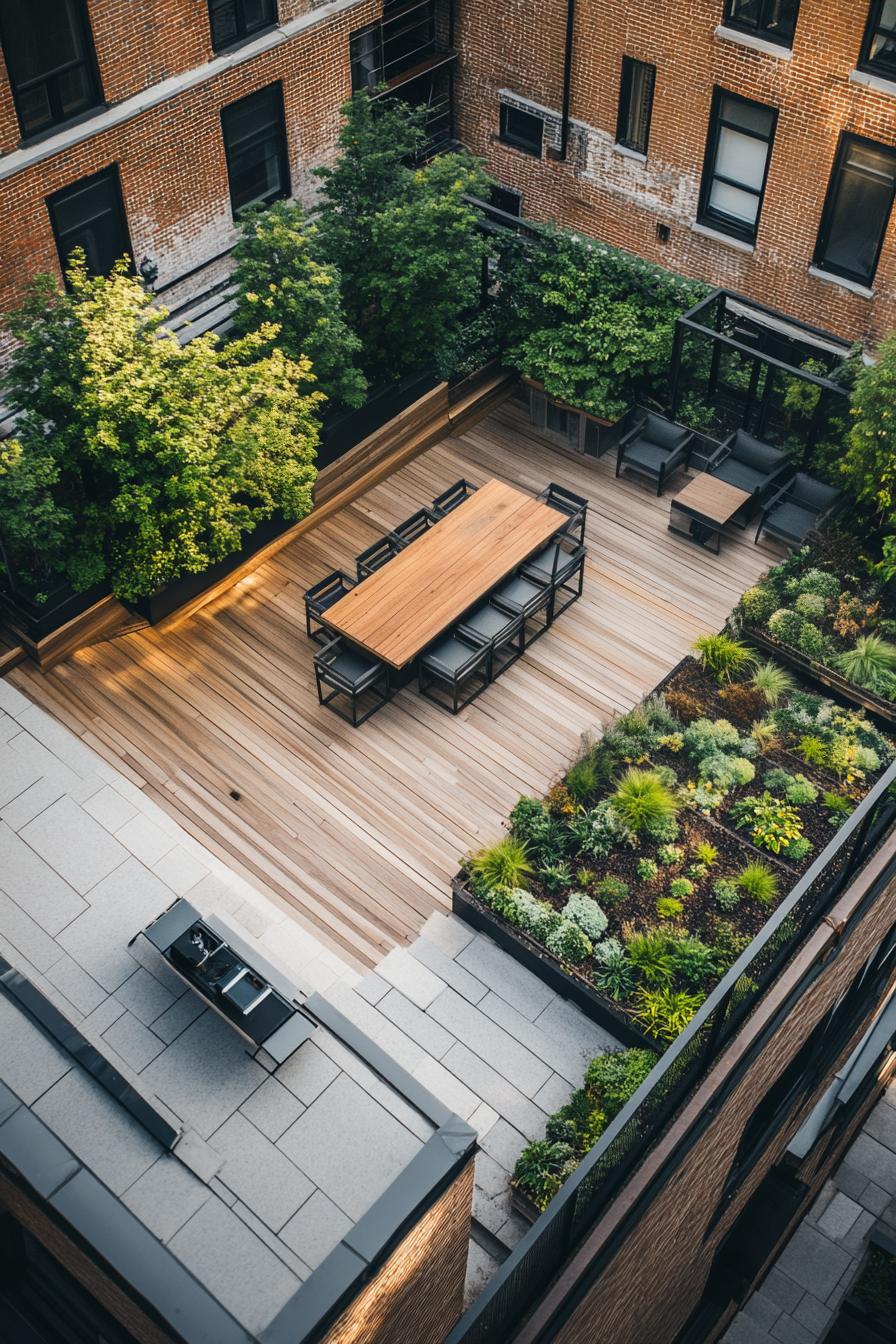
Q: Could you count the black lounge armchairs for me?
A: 3